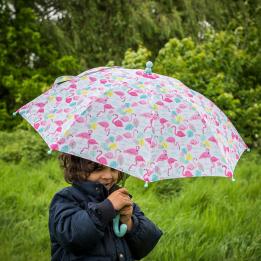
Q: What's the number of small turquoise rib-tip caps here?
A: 5